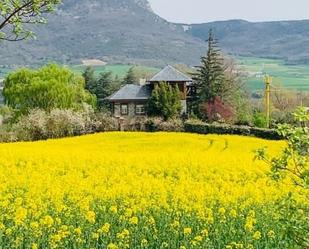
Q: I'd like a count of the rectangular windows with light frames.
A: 2